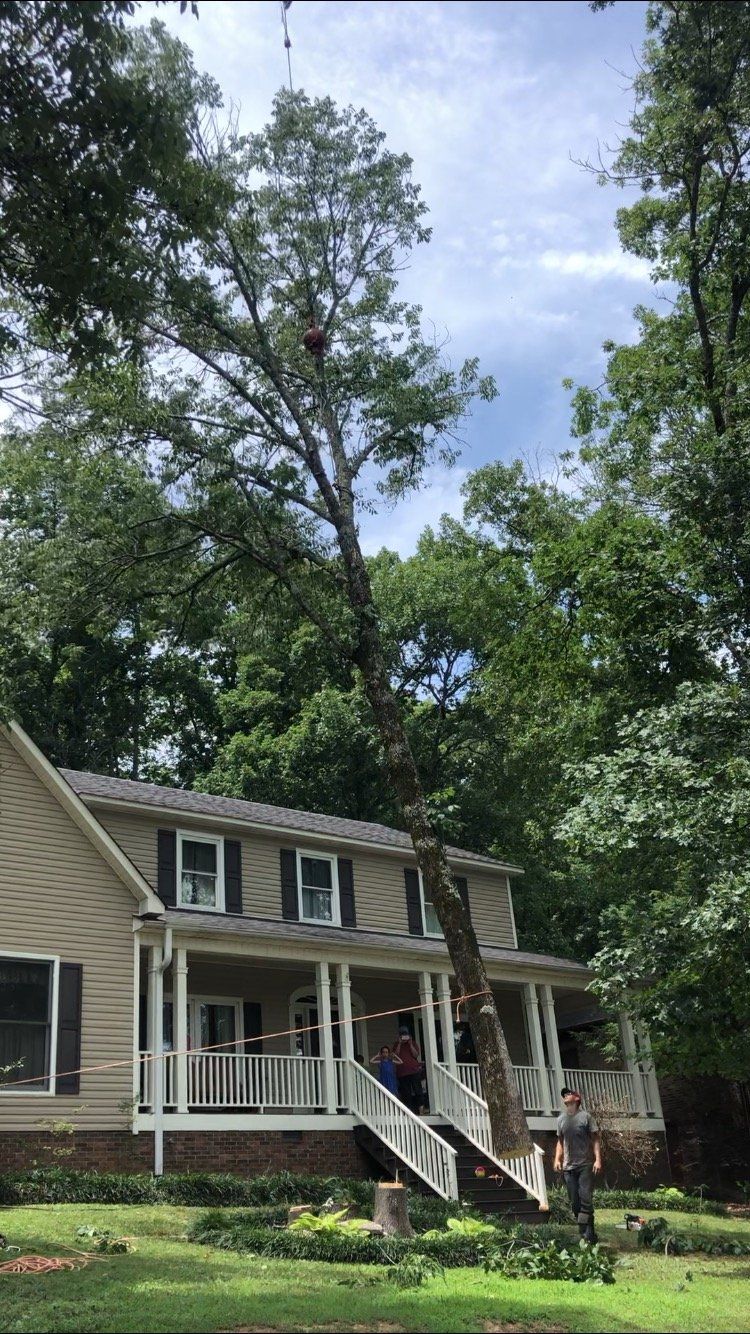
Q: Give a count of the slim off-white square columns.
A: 10